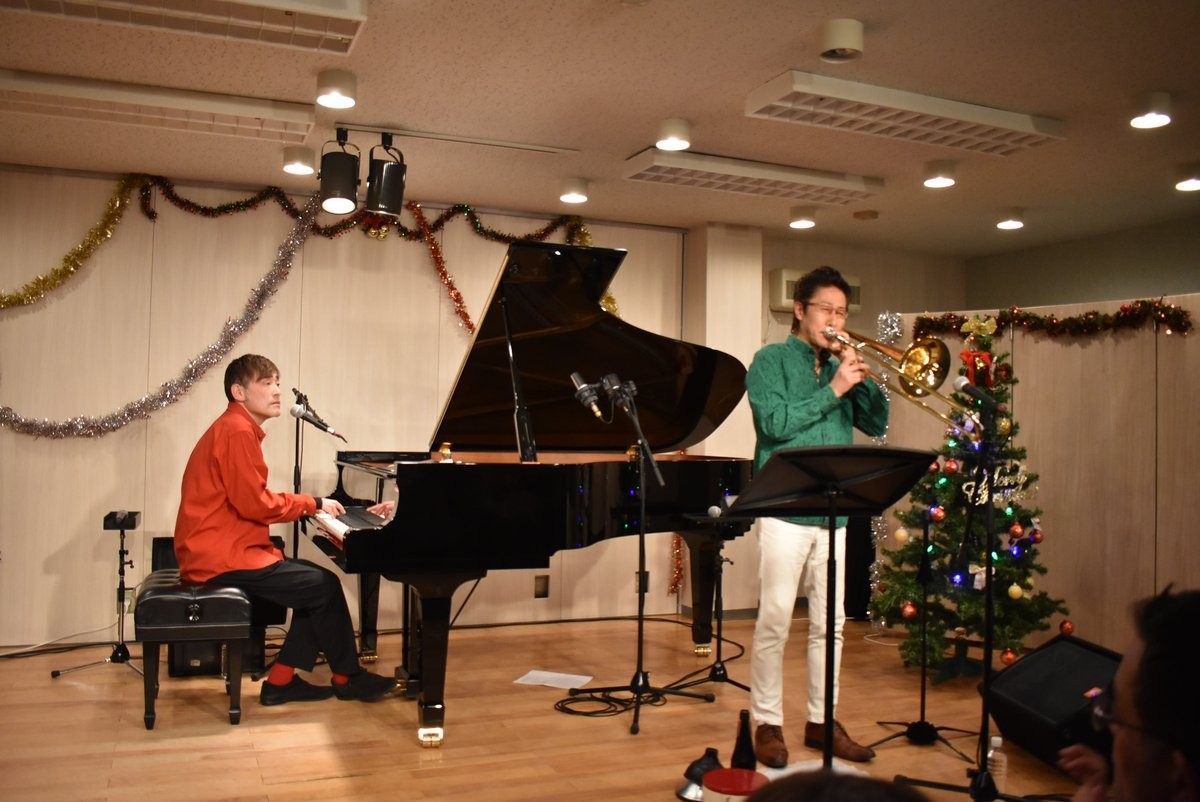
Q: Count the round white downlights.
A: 10